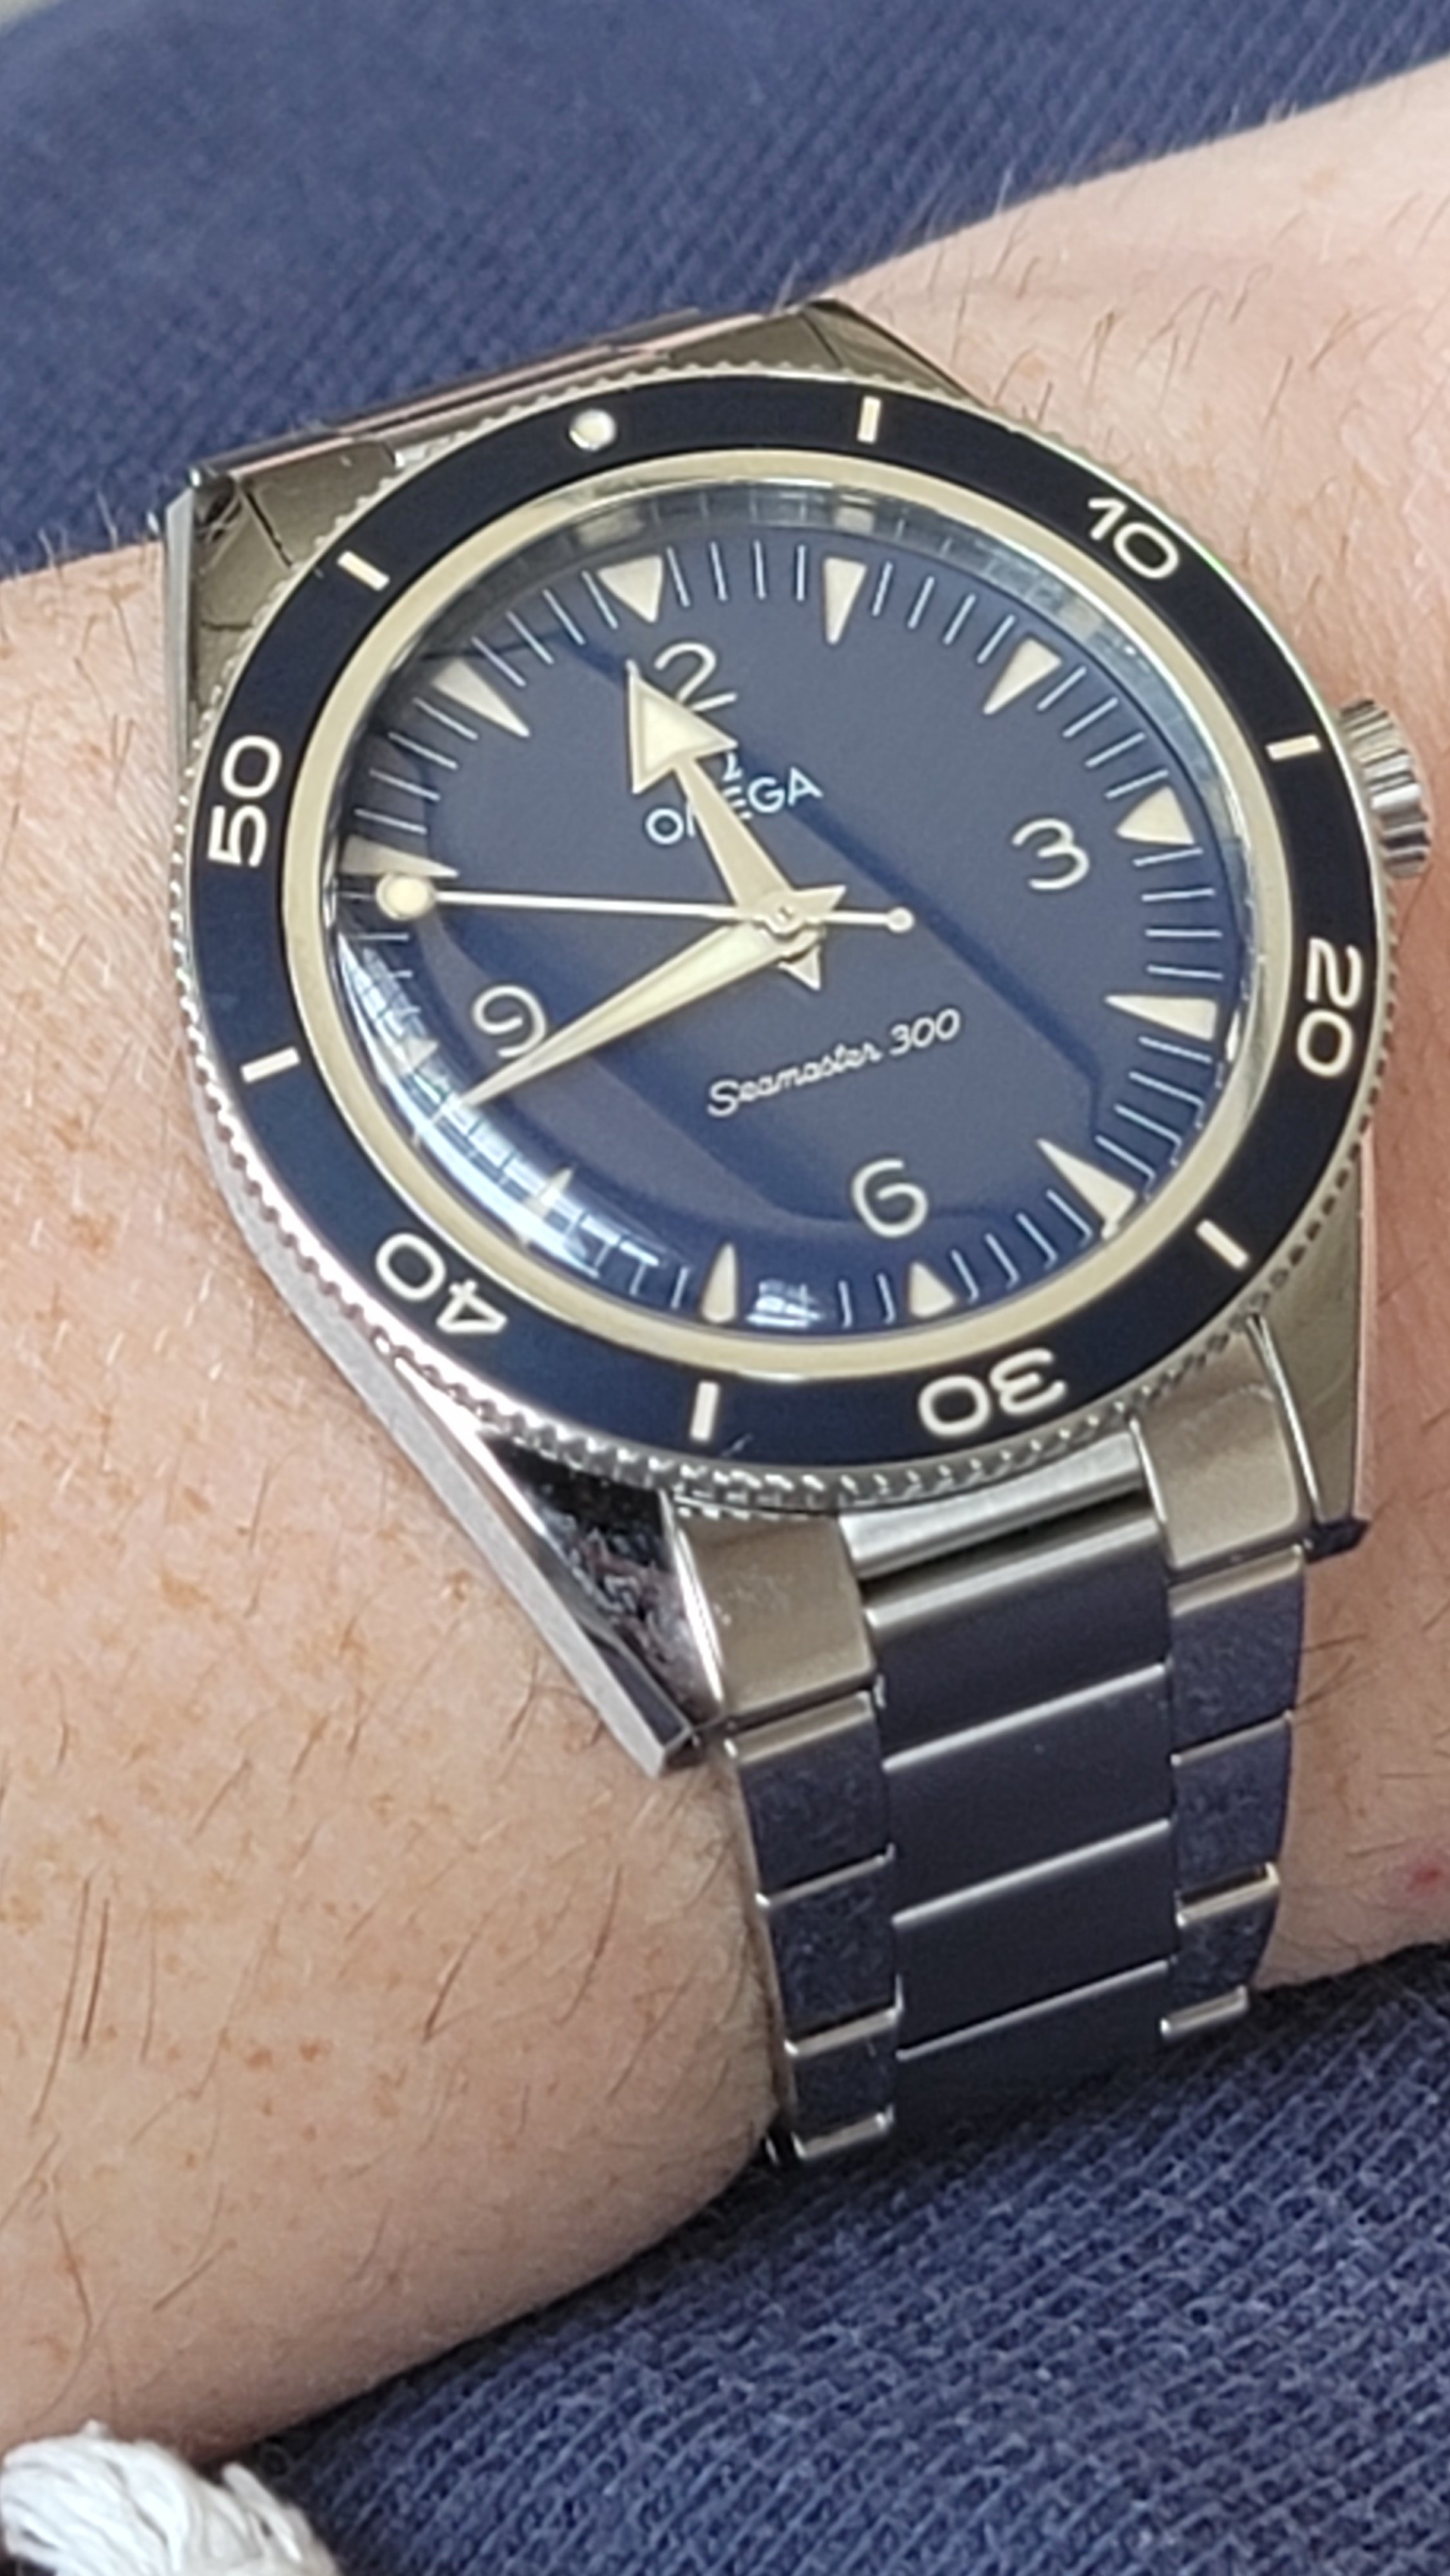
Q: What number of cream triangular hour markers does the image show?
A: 12